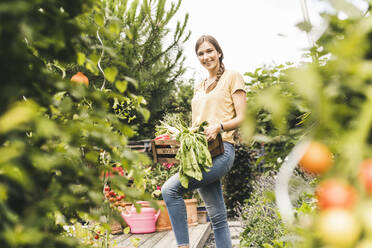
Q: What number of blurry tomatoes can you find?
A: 4